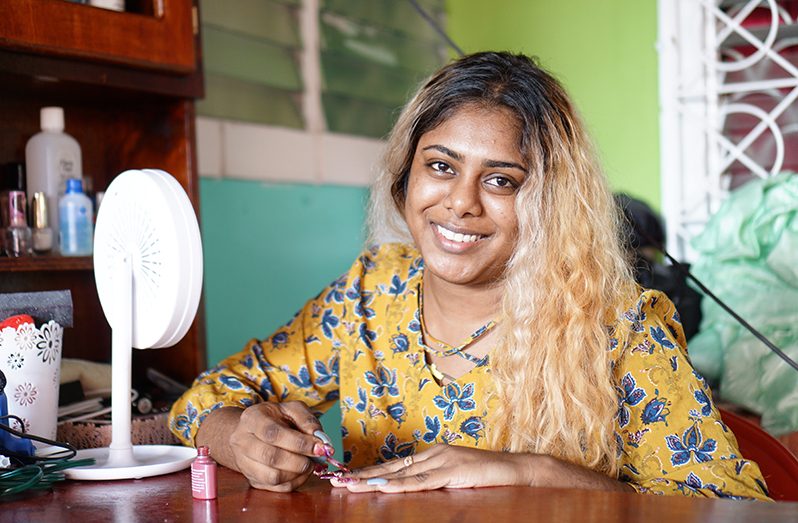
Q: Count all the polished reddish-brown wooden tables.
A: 1